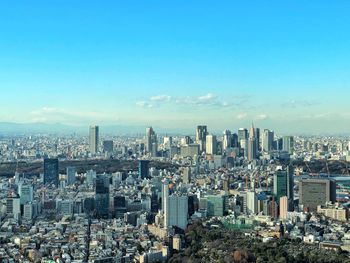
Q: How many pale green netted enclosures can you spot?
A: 1